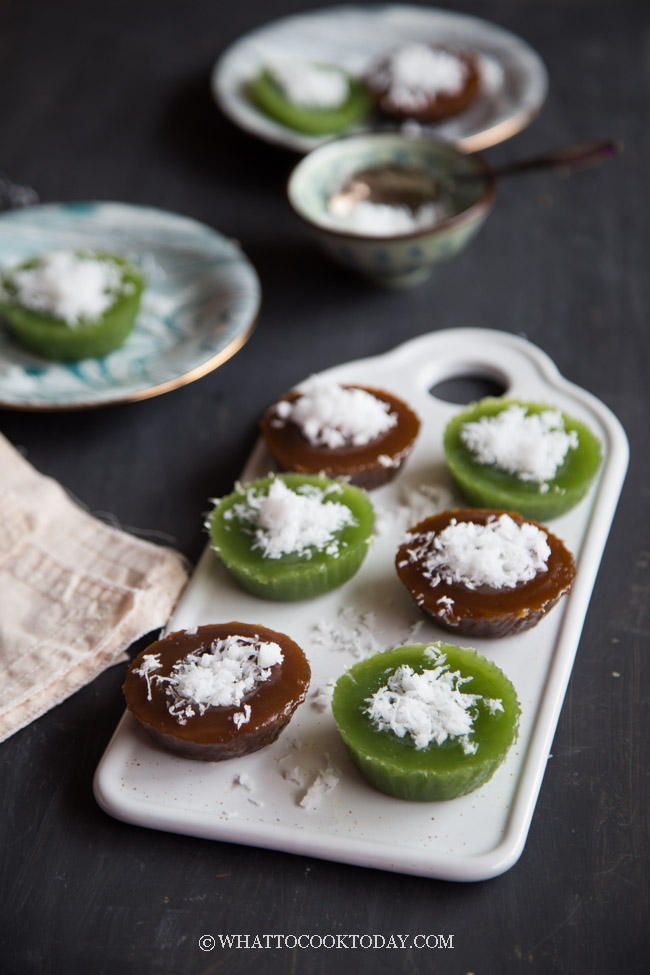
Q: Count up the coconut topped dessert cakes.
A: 9